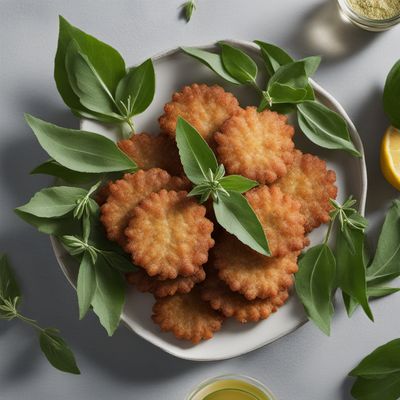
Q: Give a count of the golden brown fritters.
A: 11